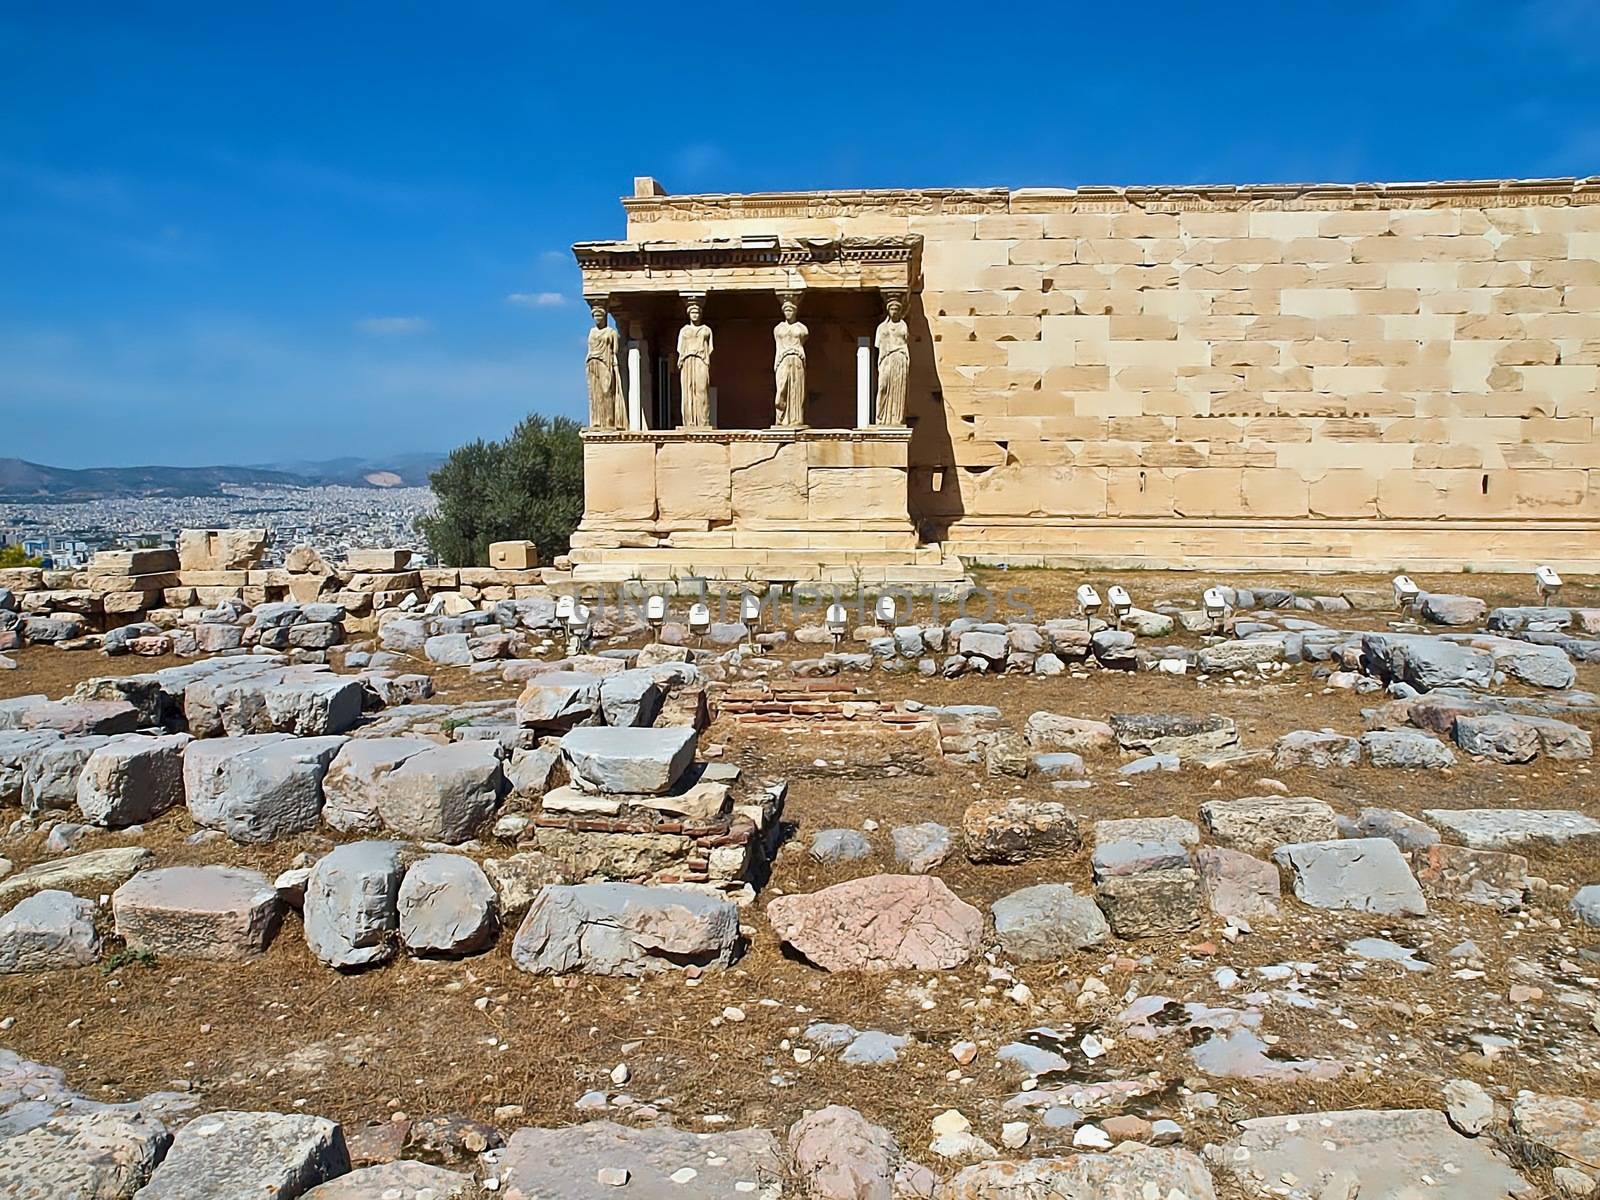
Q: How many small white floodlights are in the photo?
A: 12